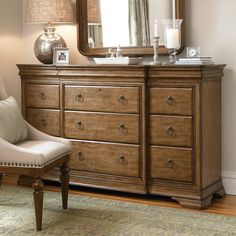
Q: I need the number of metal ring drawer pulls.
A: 11